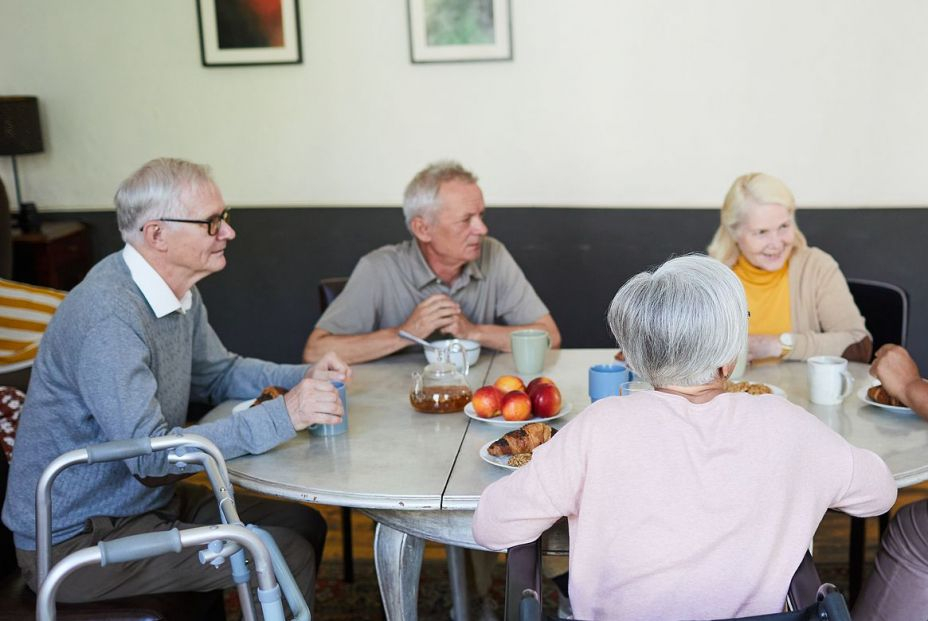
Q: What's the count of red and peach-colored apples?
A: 5